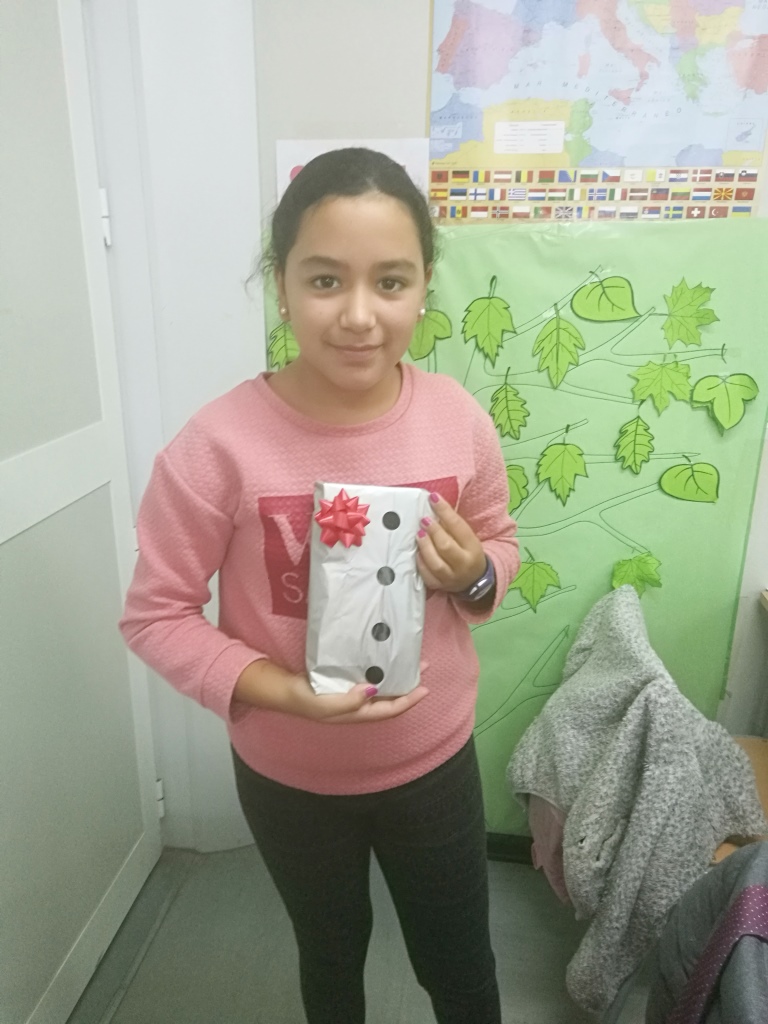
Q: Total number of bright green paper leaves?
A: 15